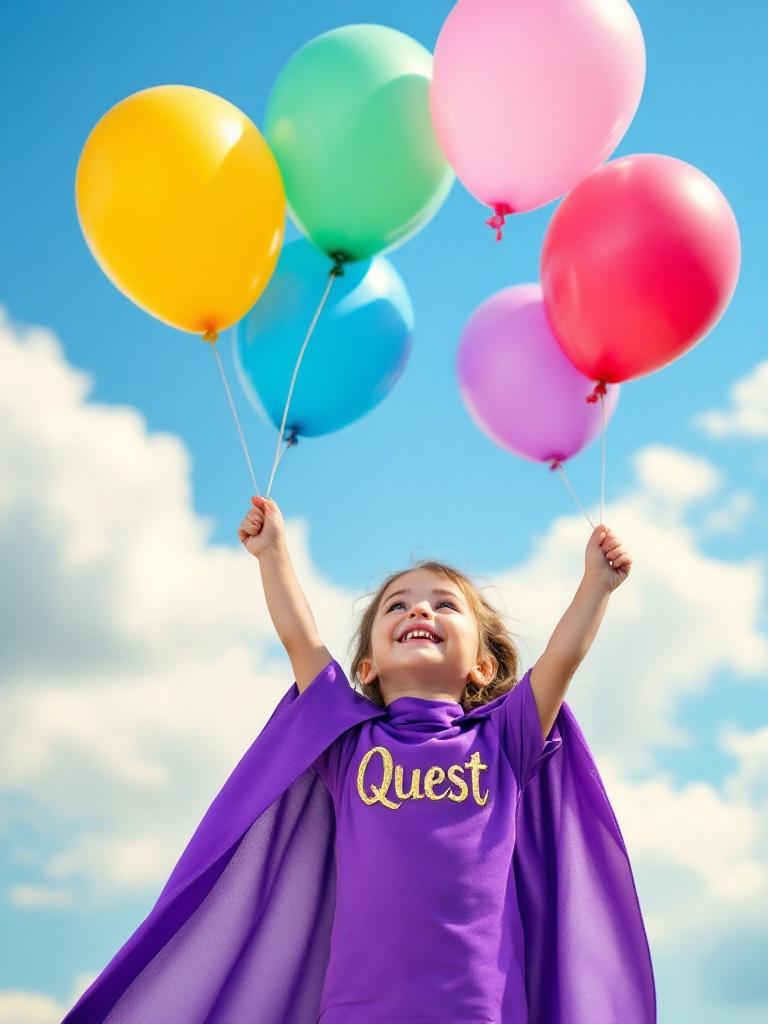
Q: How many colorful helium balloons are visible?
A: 6